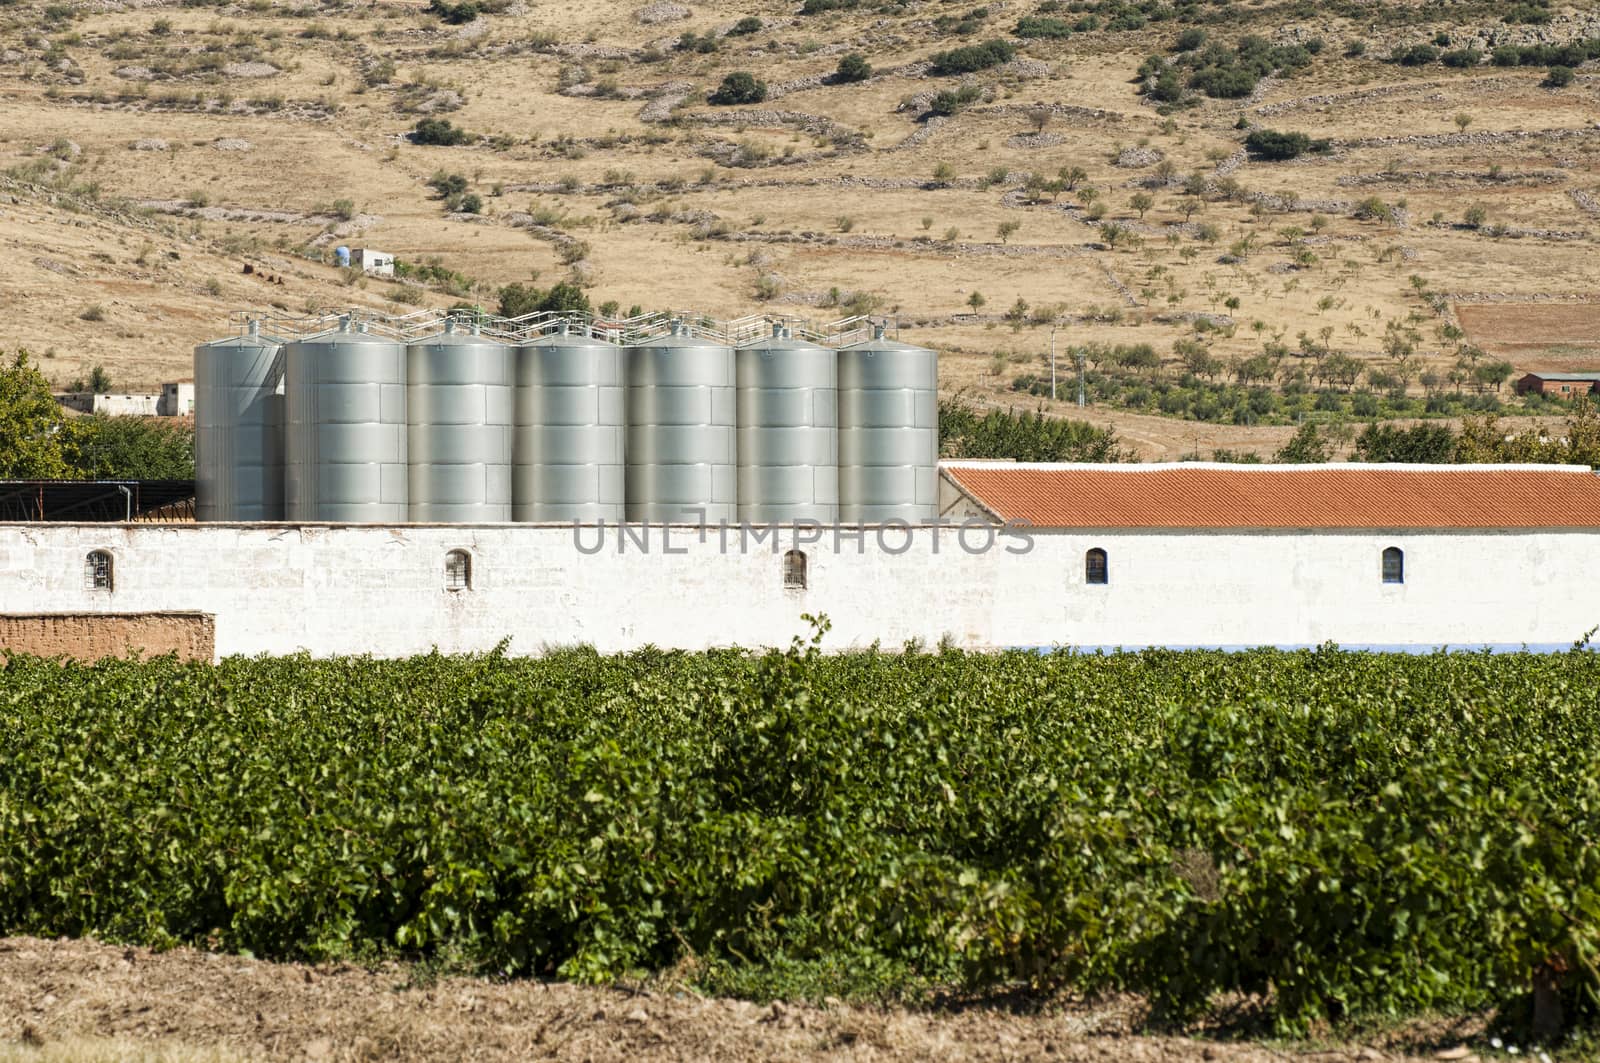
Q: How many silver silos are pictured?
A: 7